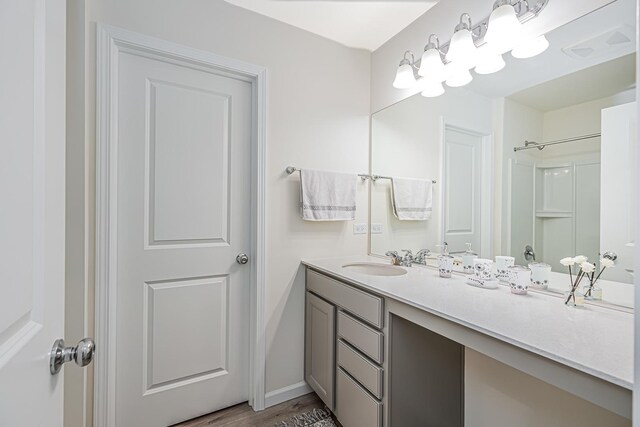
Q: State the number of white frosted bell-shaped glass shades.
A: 4